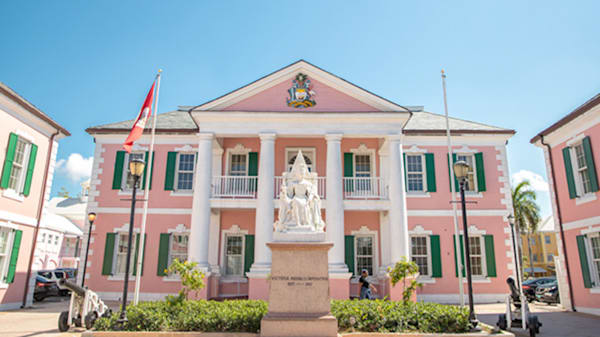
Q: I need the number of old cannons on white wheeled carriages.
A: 2